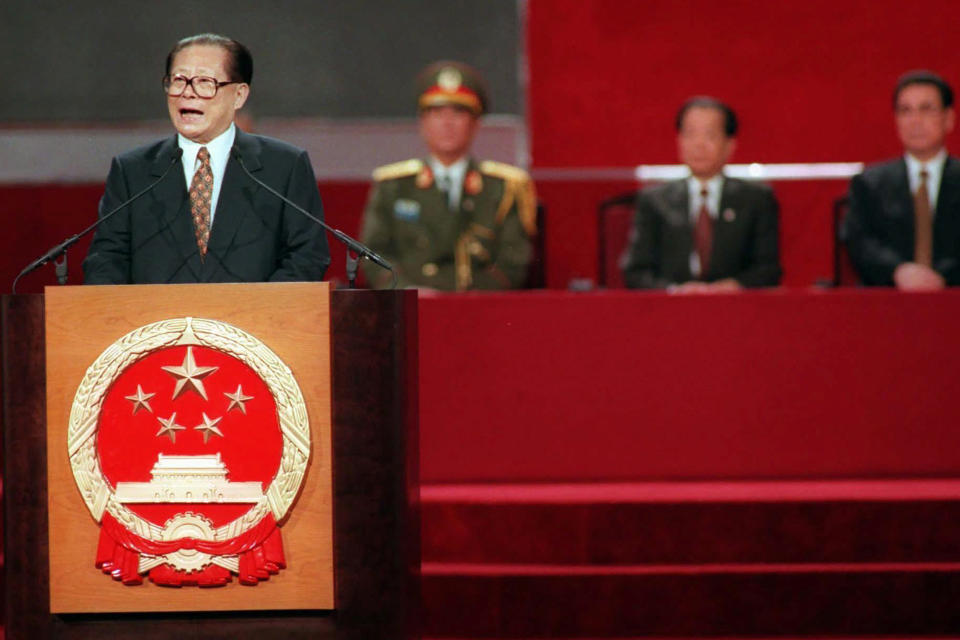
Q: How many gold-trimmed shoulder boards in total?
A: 2